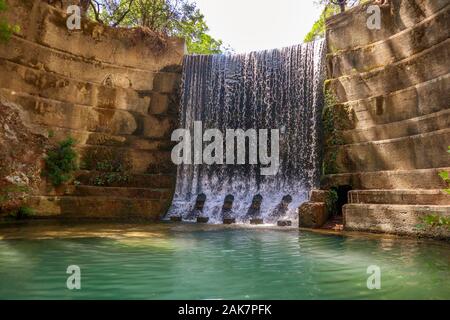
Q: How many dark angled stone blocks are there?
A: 4